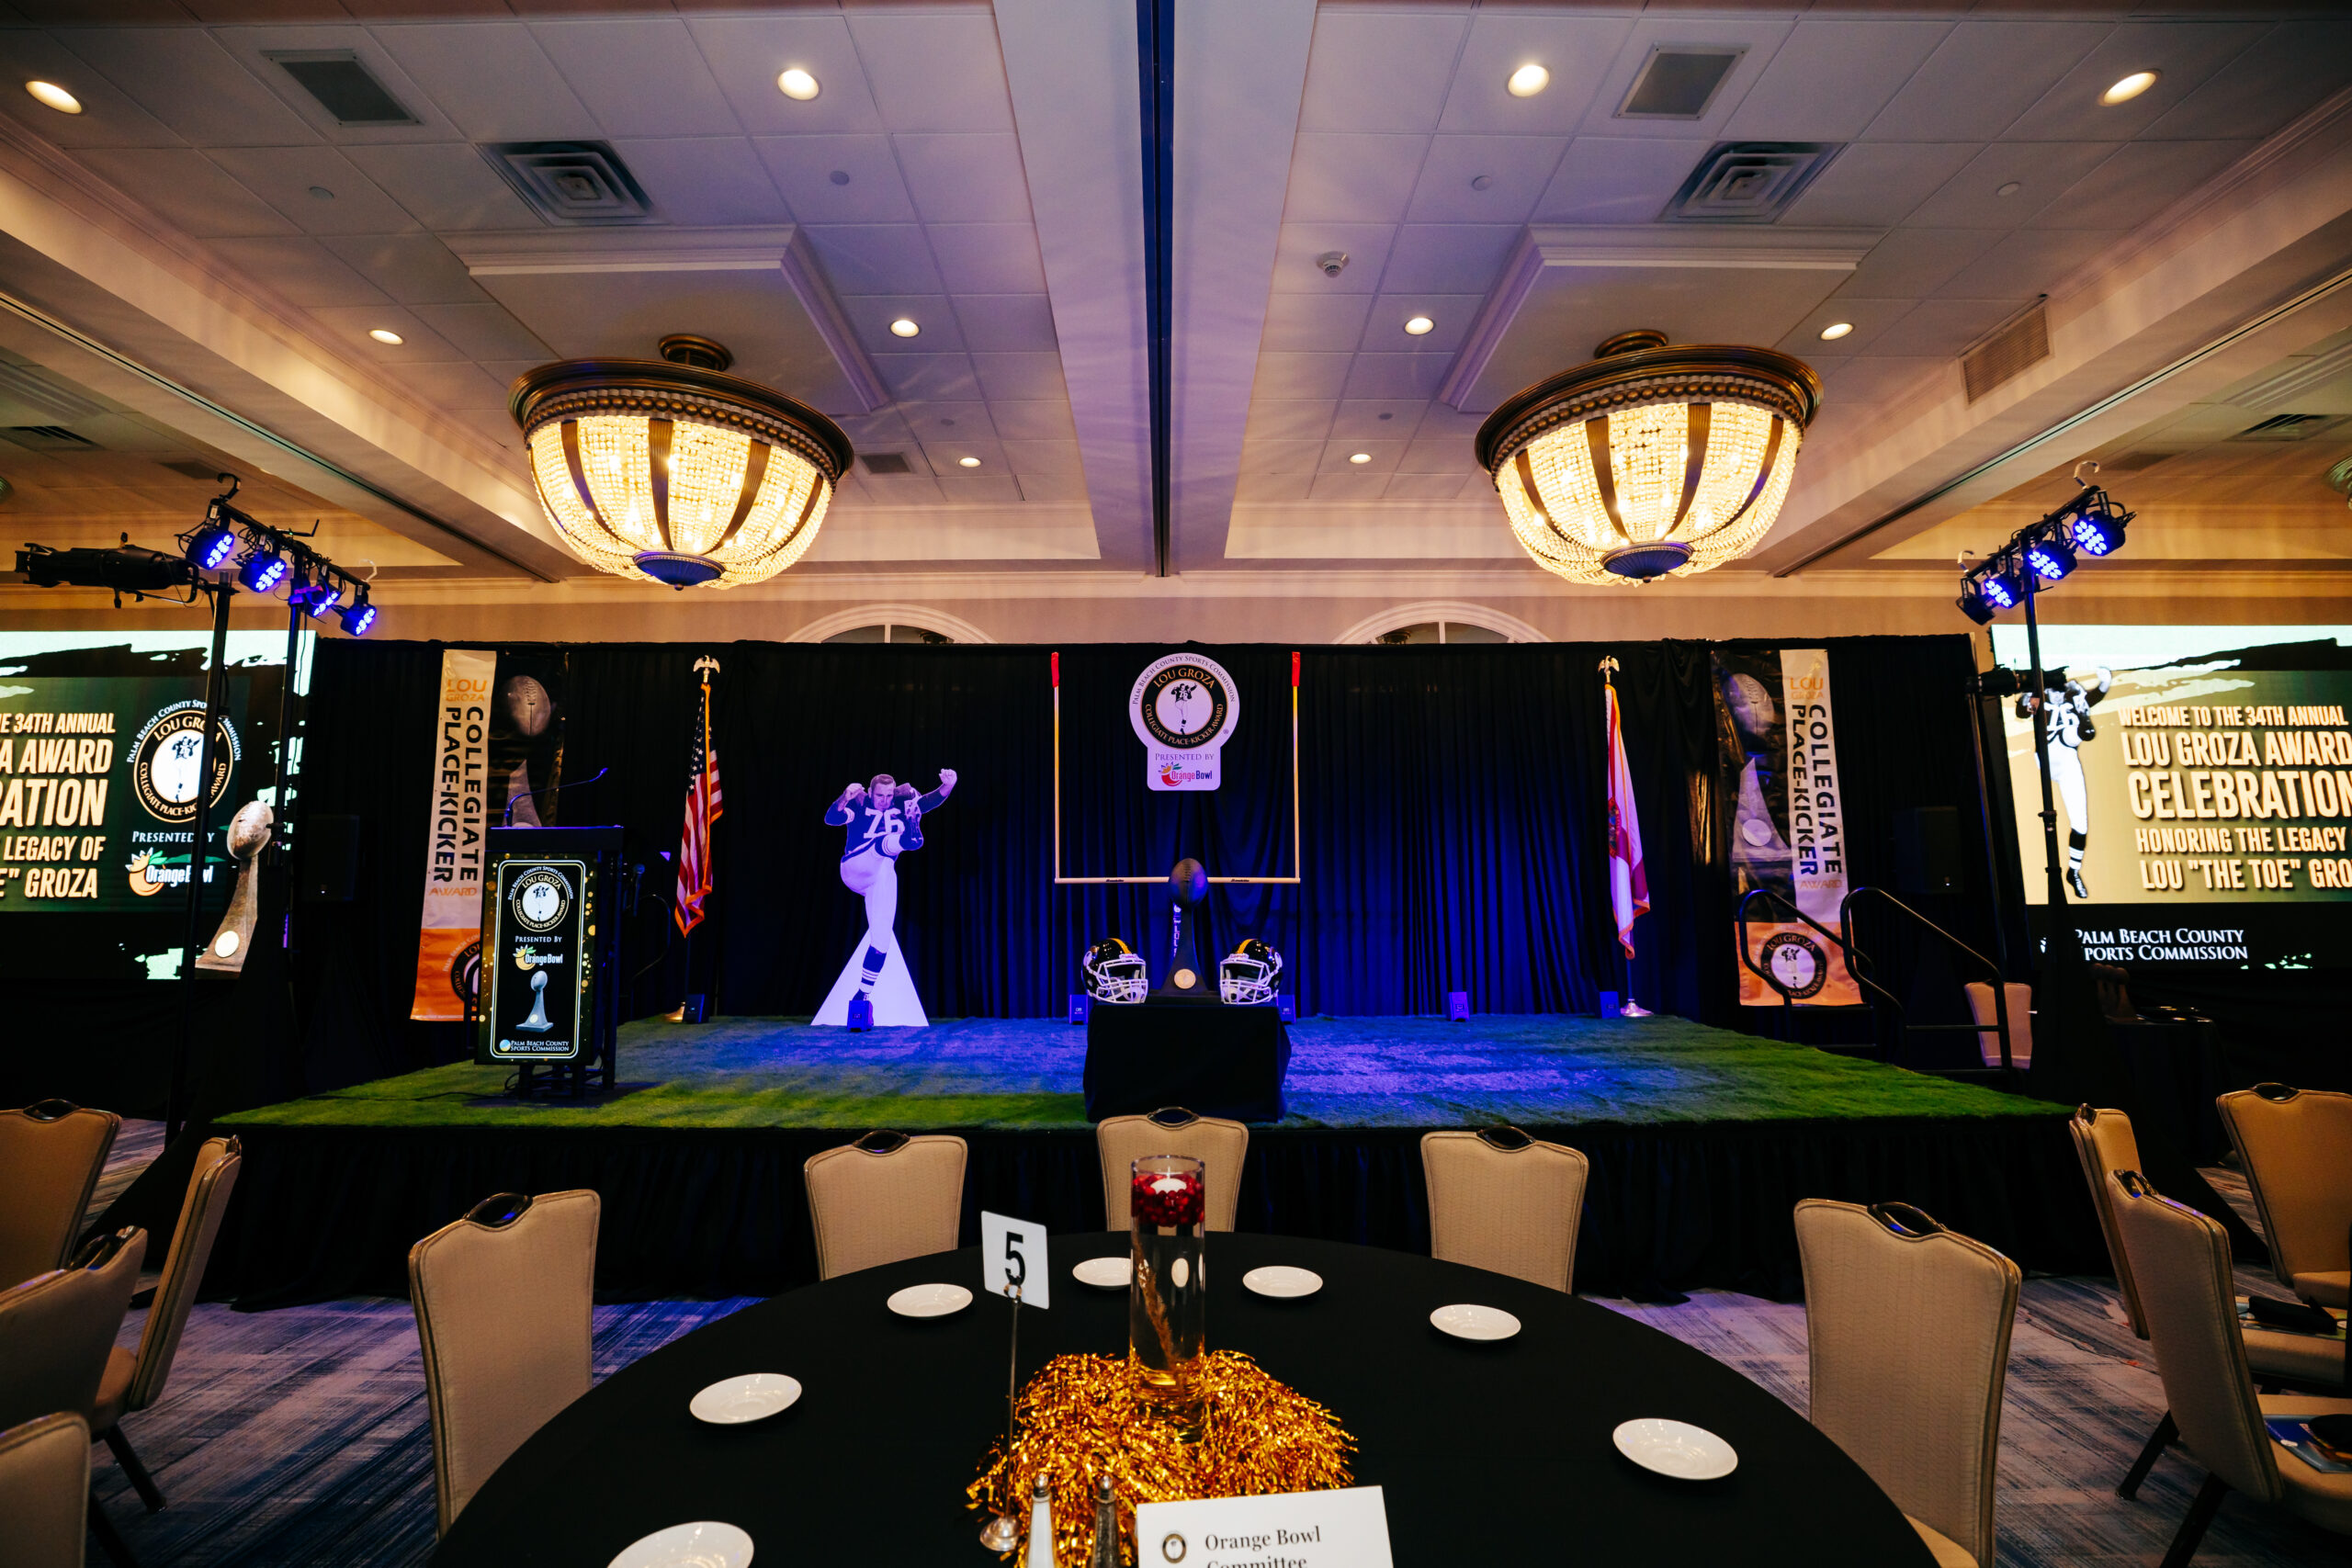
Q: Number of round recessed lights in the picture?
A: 10